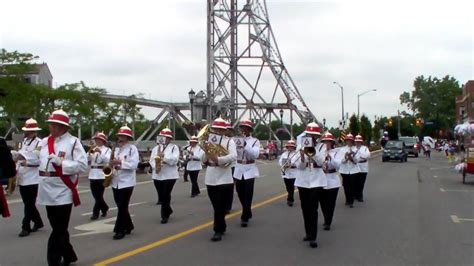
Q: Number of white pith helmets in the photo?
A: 14